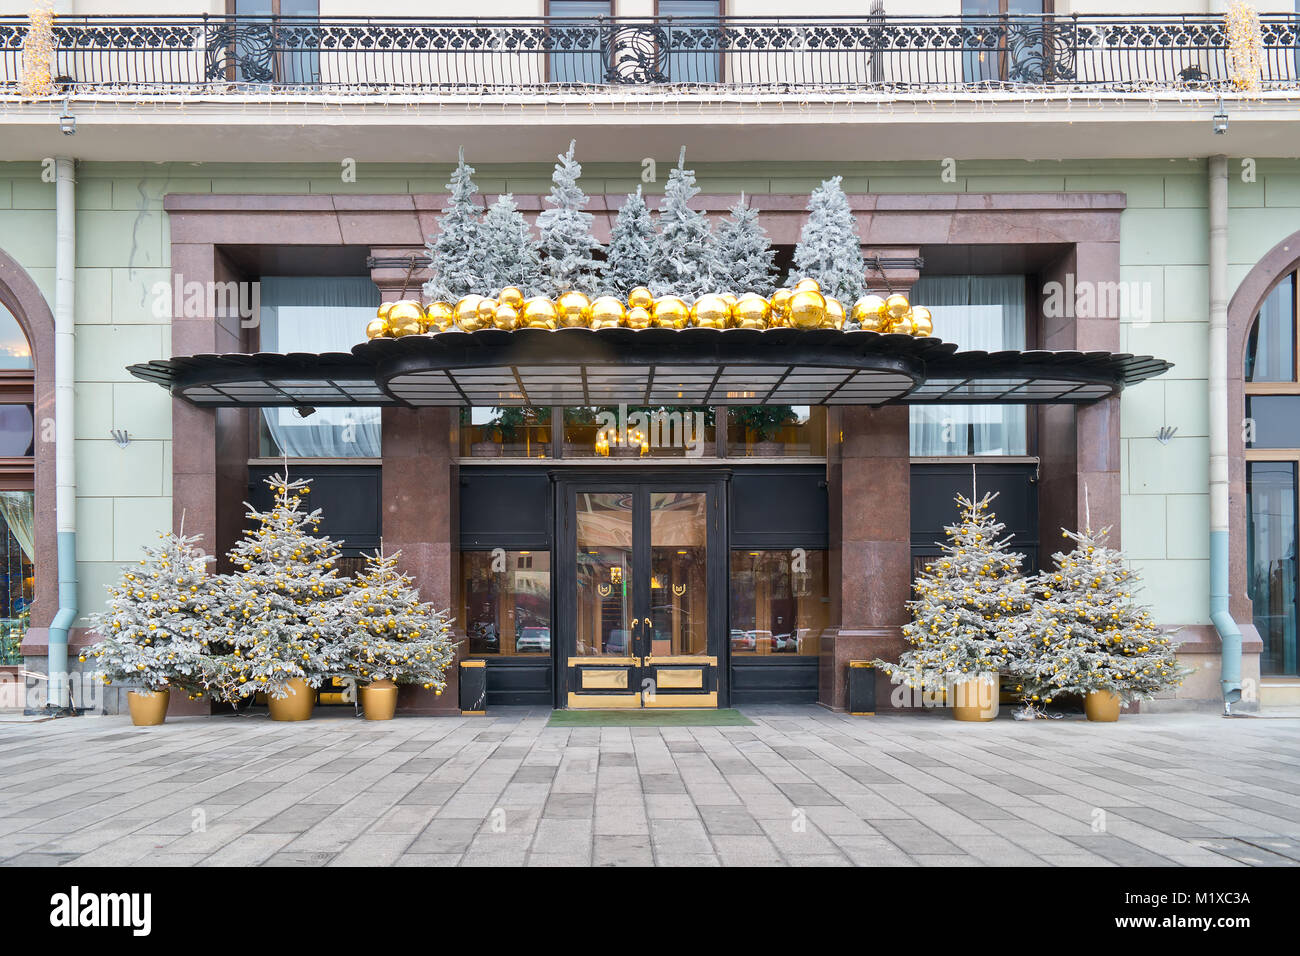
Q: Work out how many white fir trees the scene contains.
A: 12